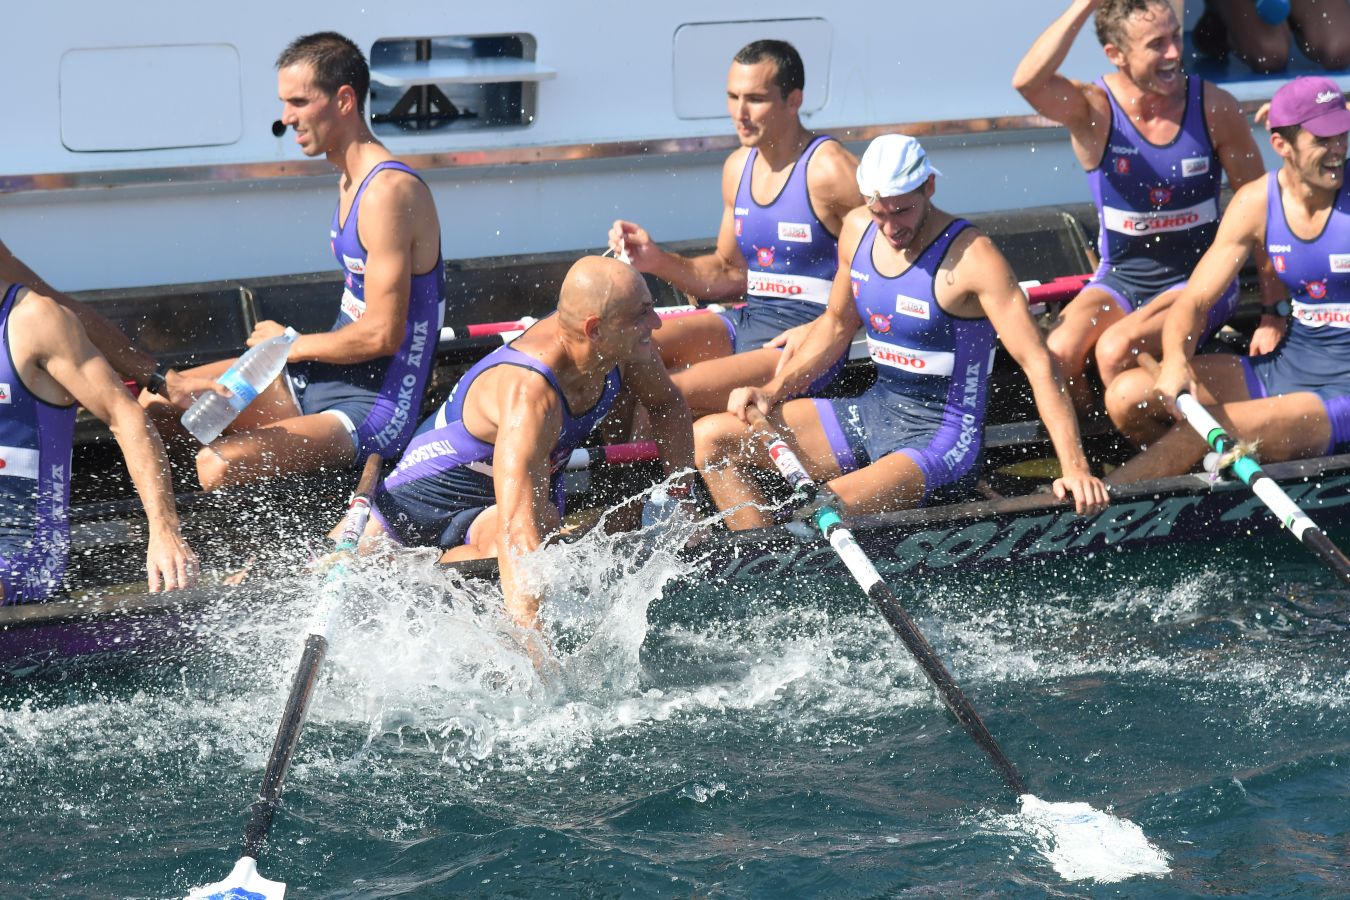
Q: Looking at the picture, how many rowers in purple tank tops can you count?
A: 7